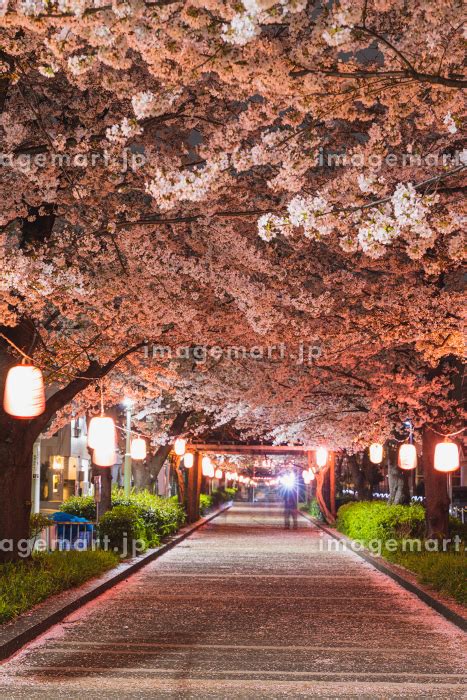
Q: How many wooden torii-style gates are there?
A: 1